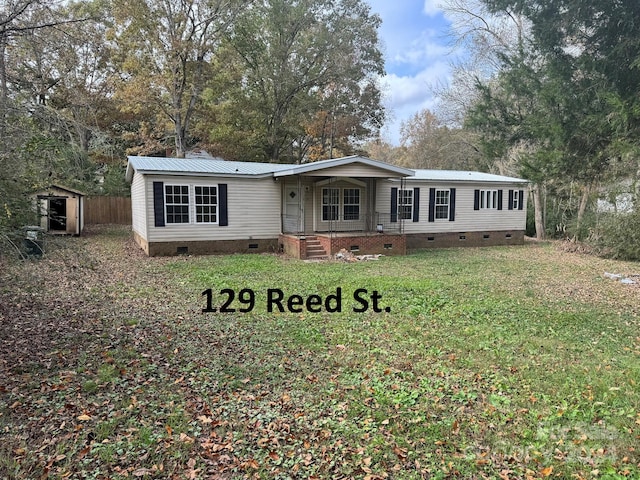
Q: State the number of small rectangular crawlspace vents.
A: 8